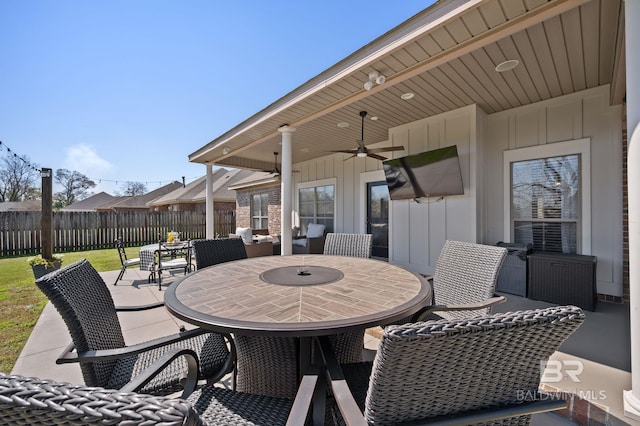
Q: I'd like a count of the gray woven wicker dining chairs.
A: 6